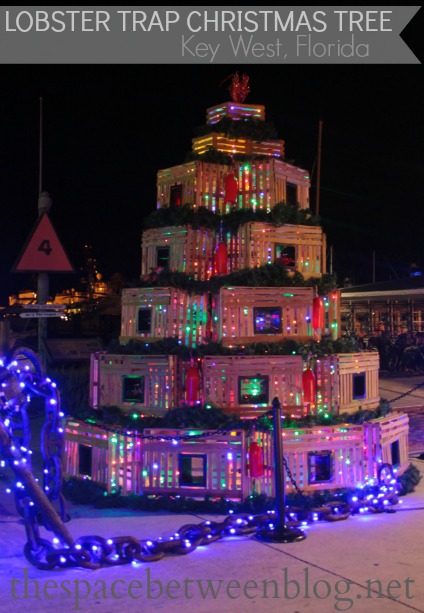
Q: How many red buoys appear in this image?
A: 6